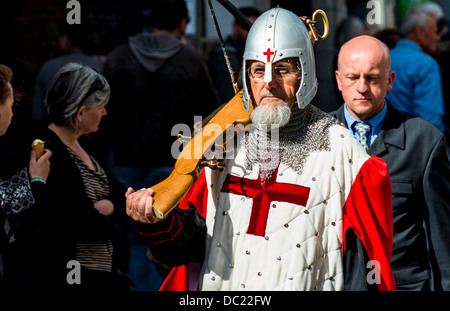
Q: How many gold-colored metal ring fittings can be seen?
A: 1